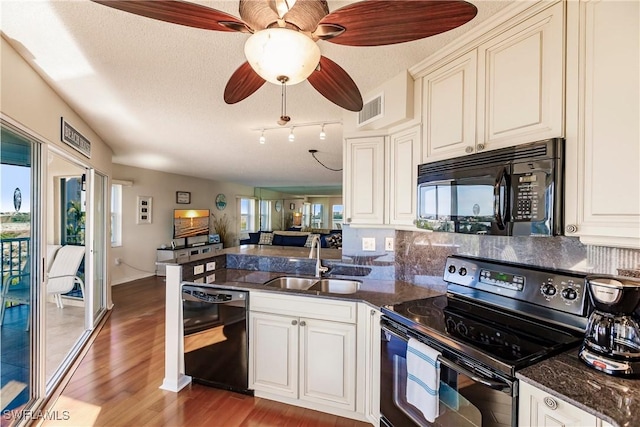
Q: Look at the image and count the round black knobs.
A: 4